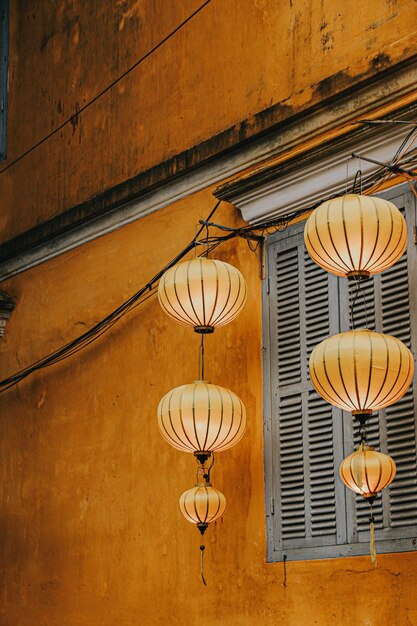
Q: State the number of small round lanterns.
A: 2